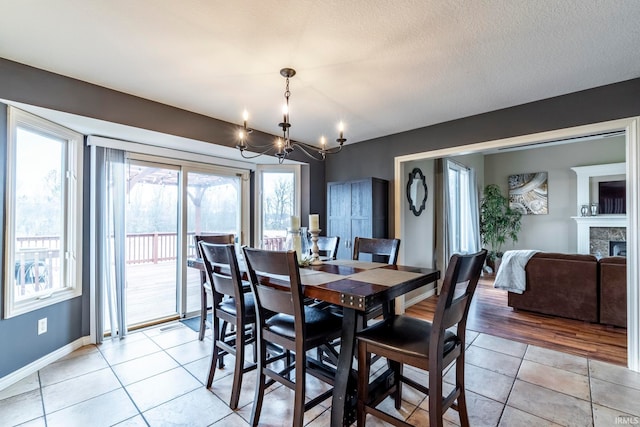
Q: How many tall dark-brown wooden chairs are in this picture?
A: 6